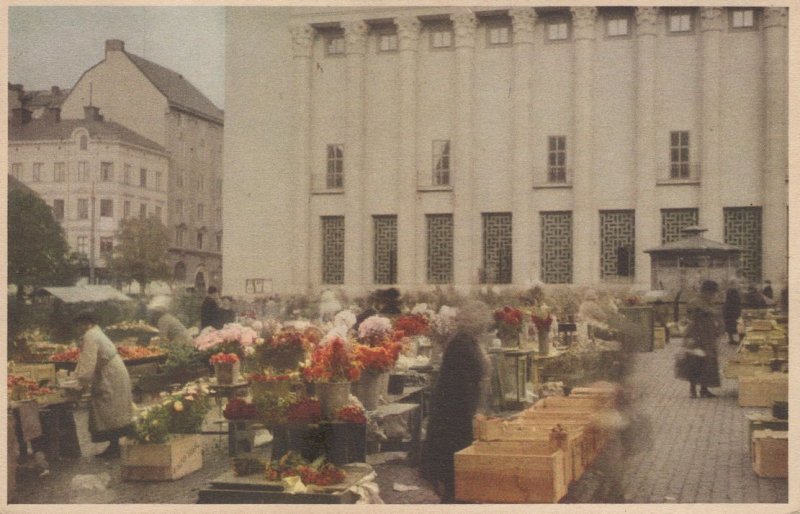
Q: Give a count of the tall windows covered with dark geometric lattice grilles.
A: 8